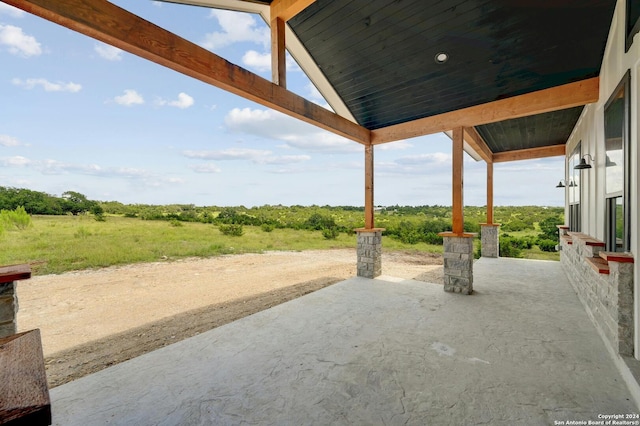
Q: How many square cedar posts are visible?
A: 3